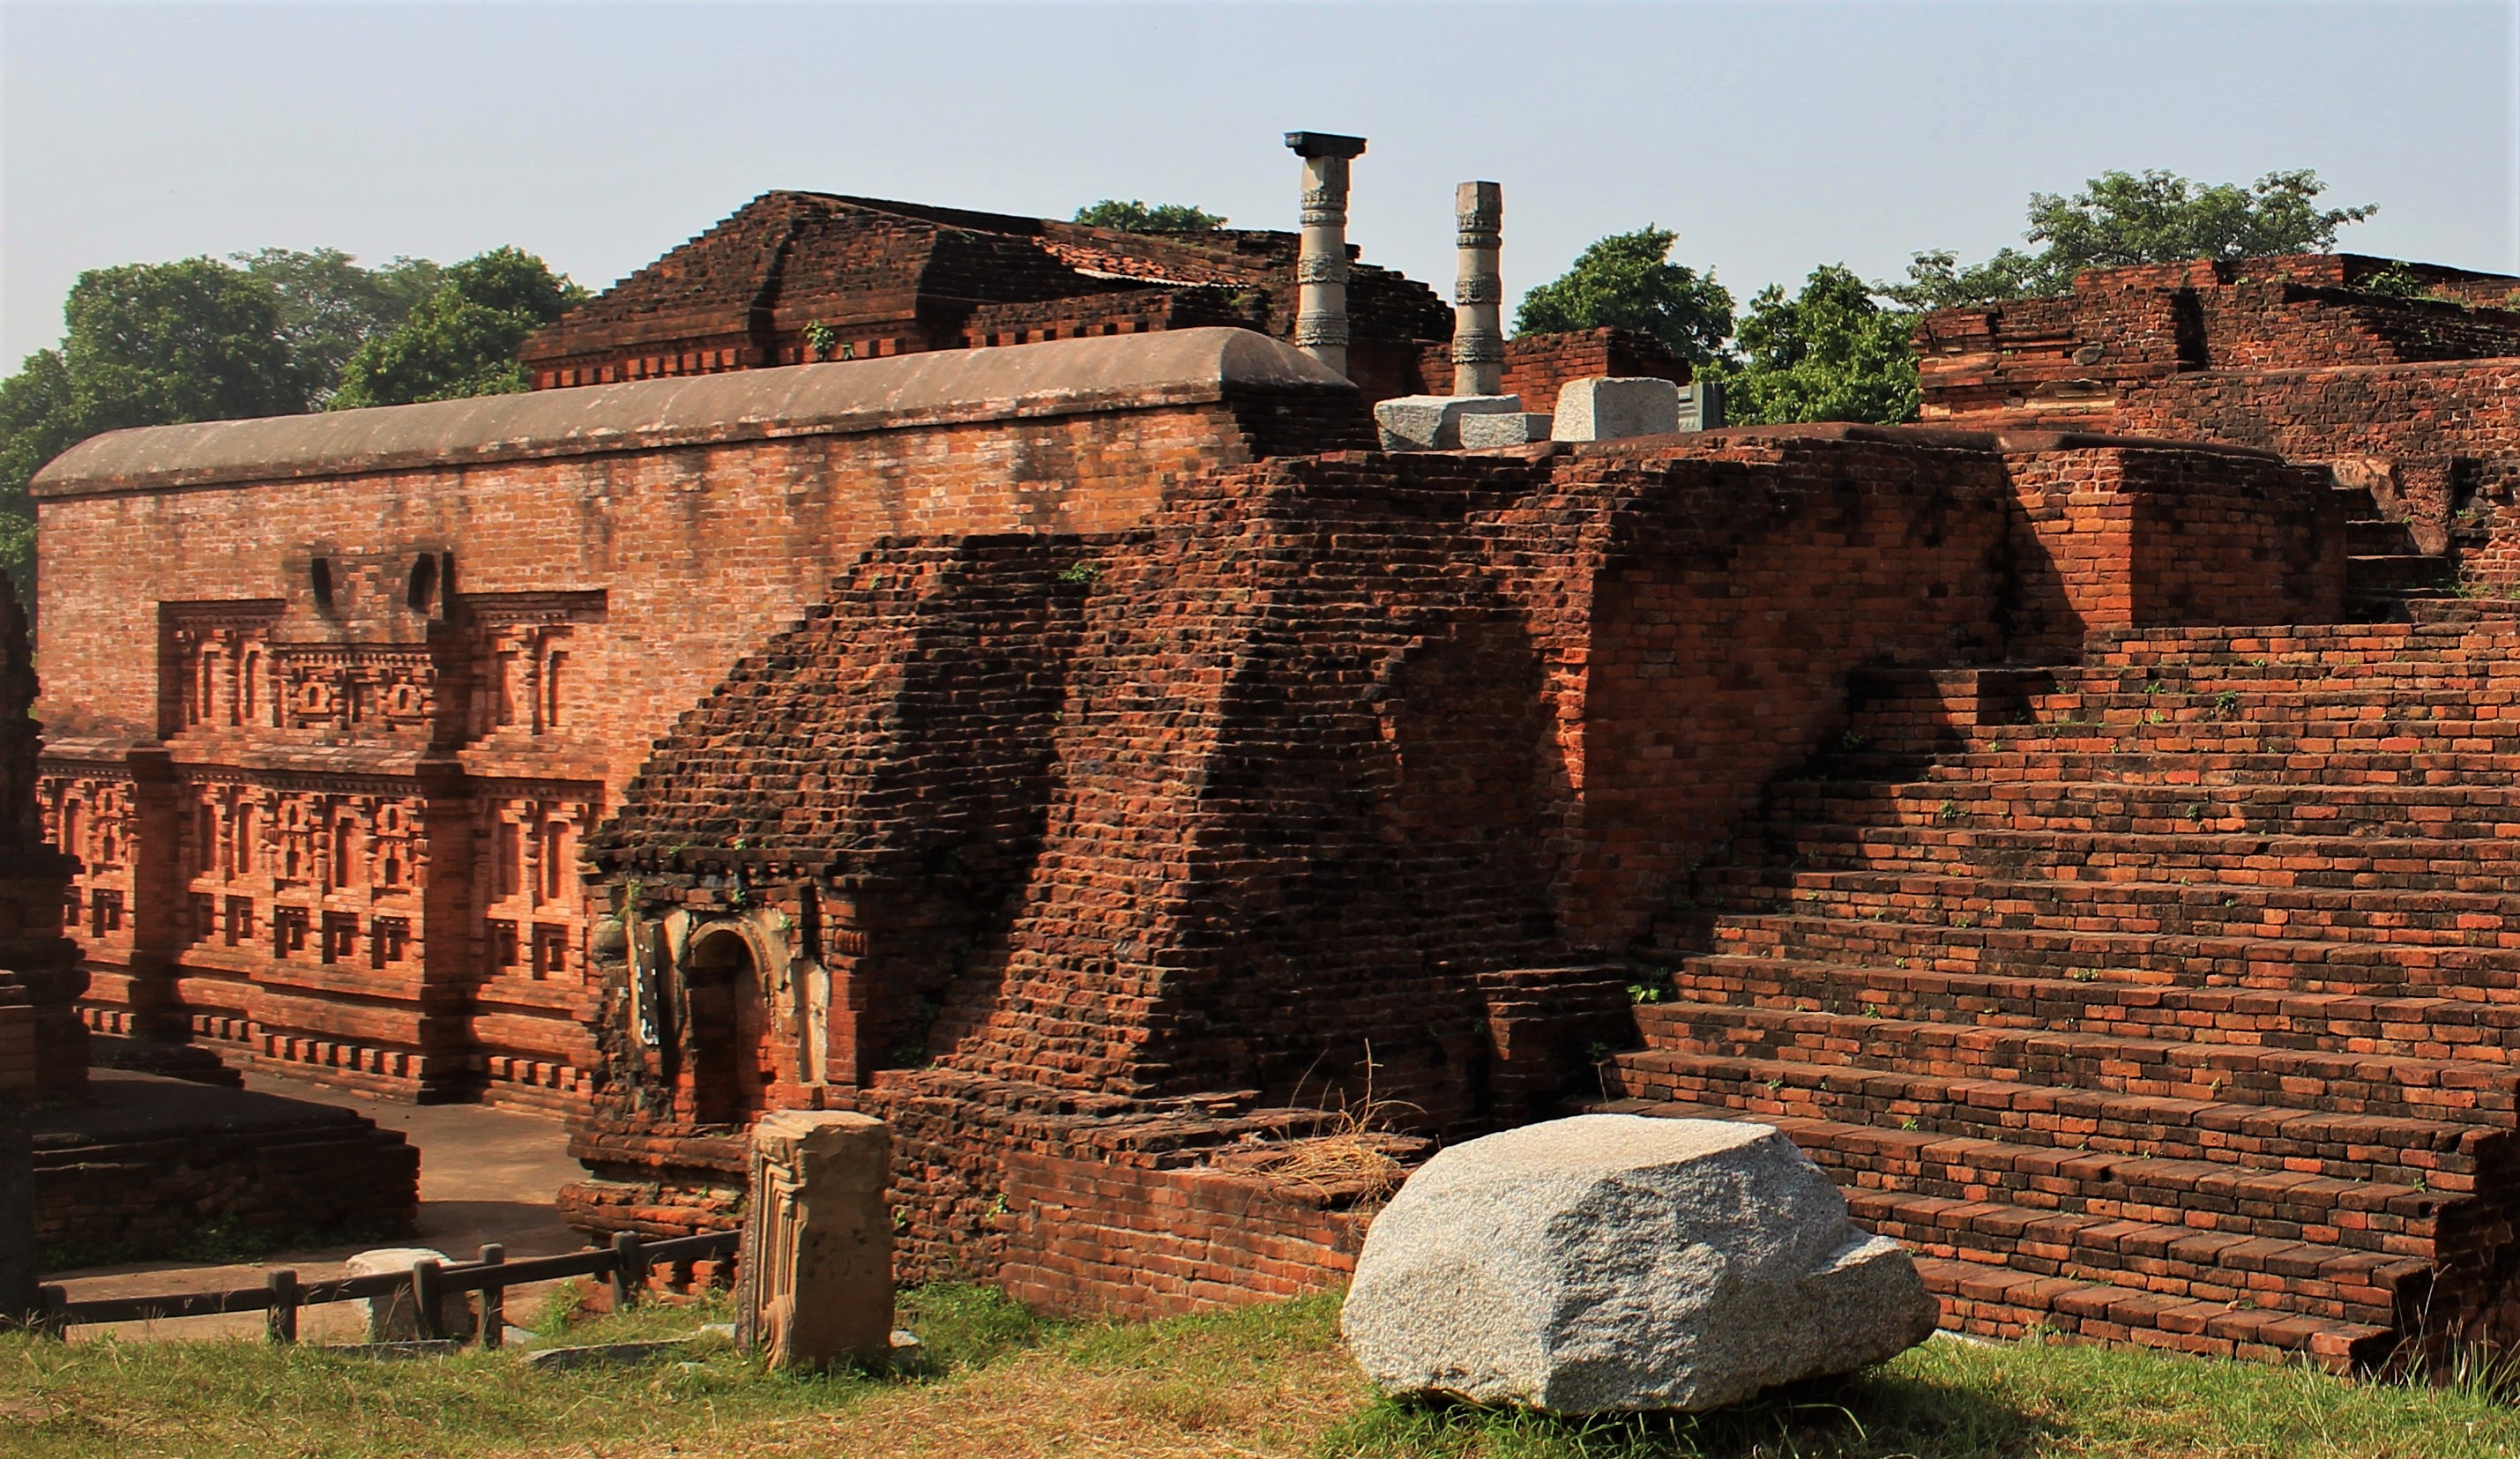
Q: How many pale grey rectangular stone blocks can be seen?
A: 3